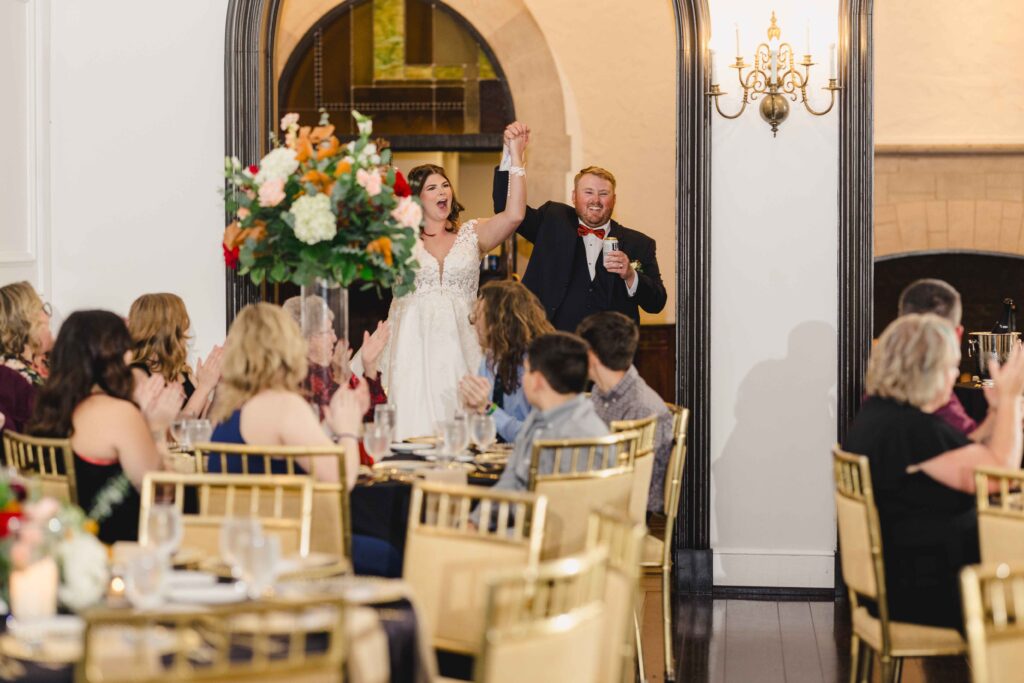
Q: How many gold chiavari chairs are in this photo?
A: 13